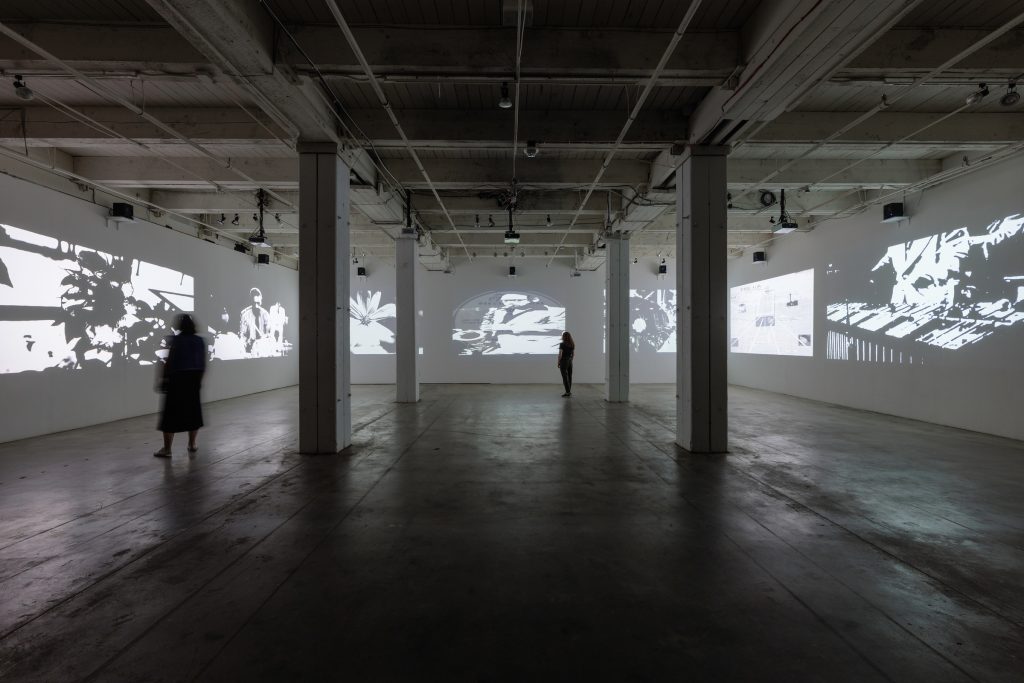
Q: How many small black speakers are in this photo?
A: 7